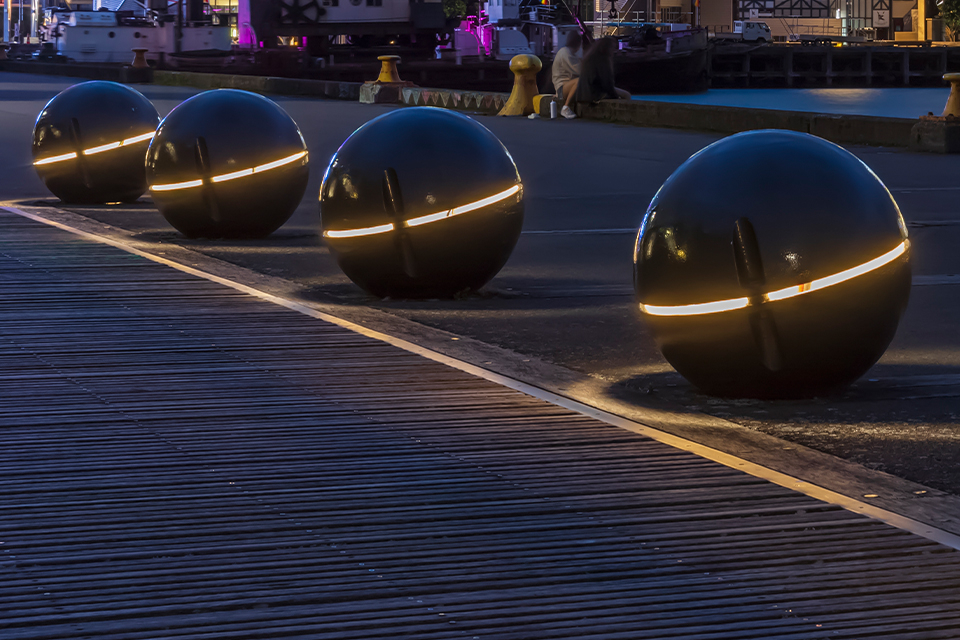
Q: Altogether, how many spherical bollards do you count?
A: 4